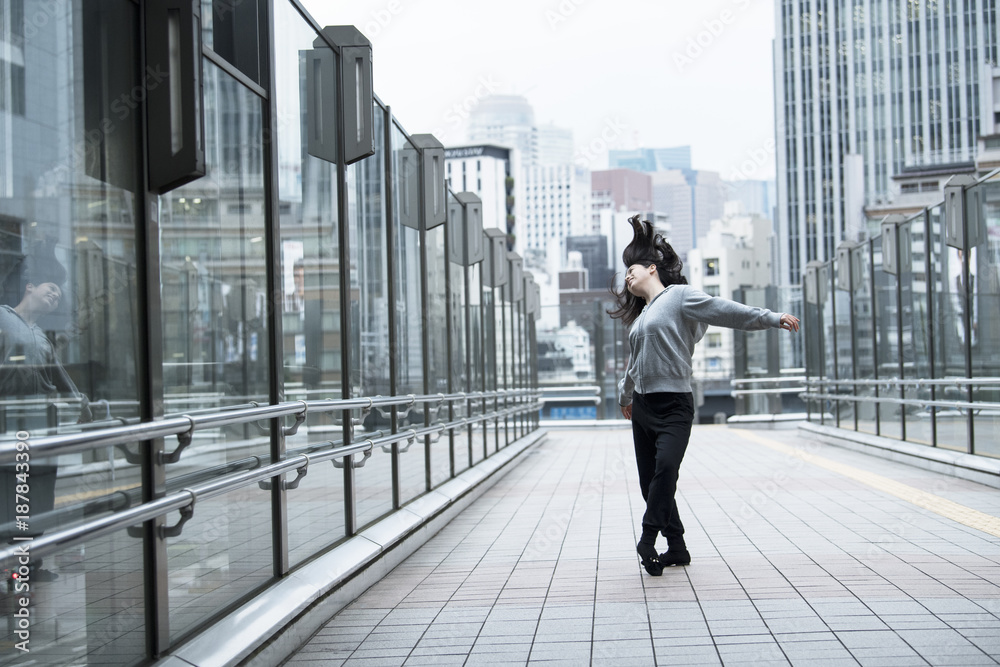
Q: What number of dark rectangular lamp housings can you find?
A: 12